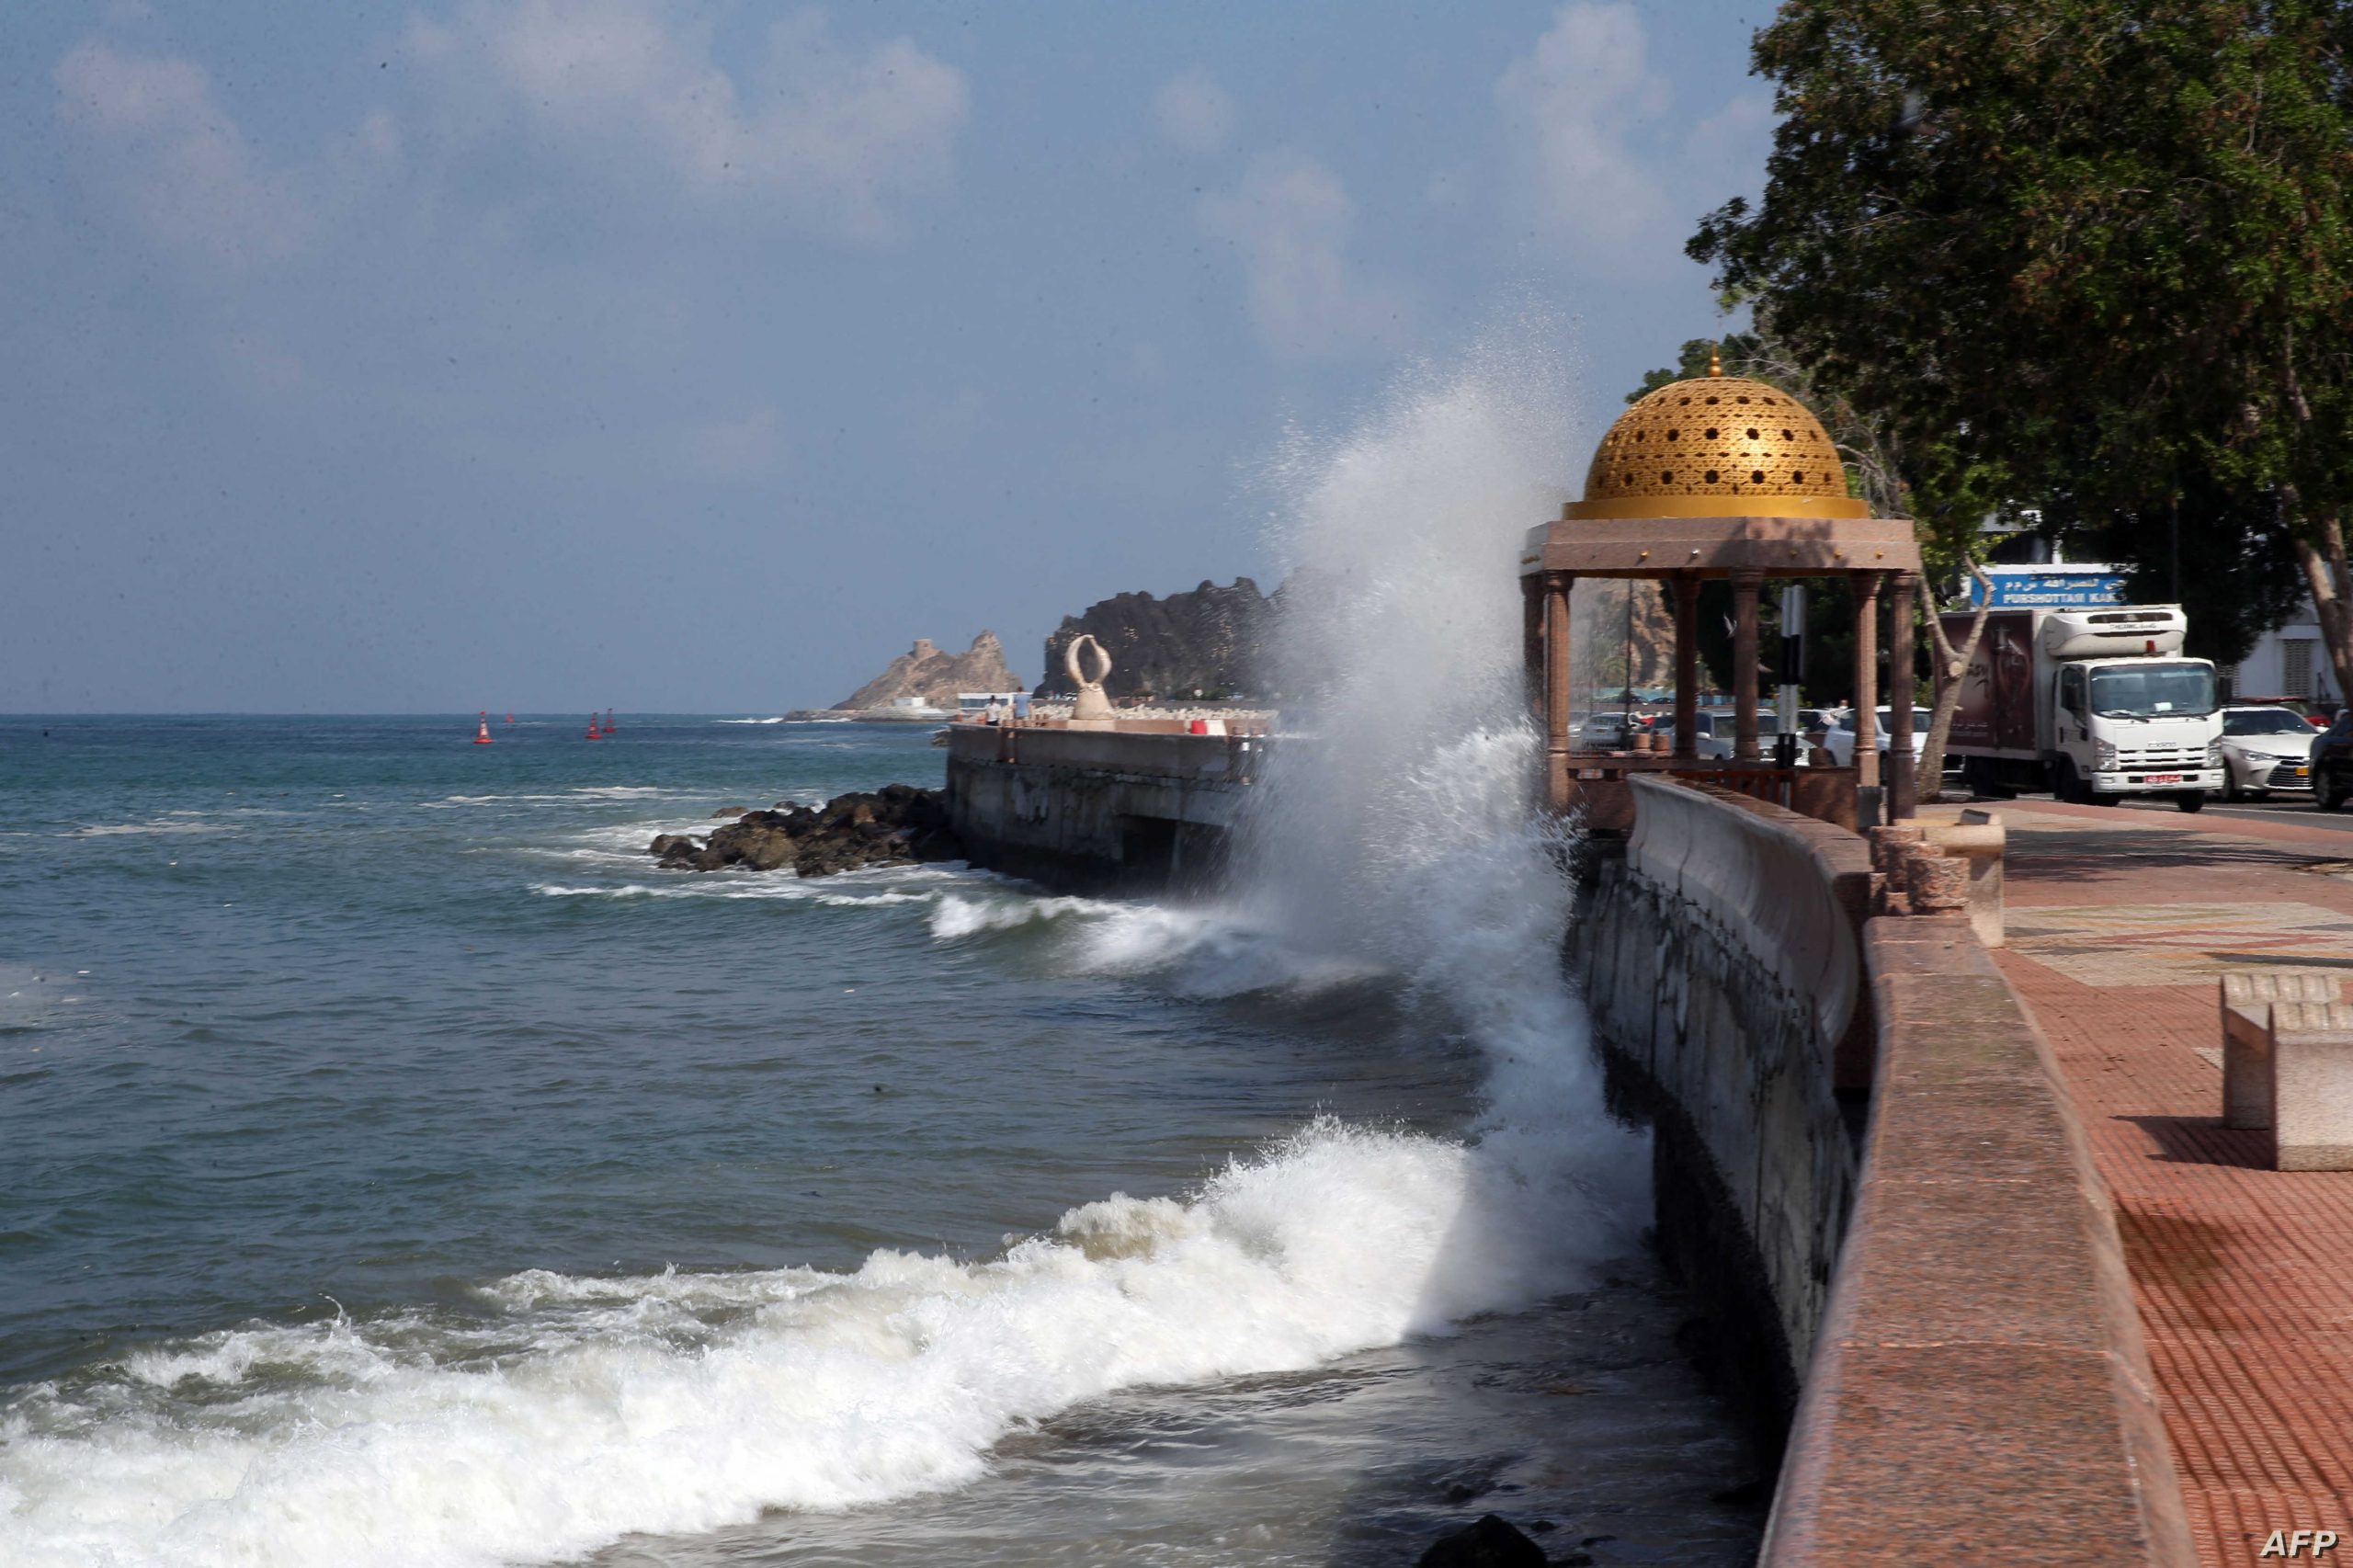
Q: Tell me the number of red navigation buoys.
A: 4